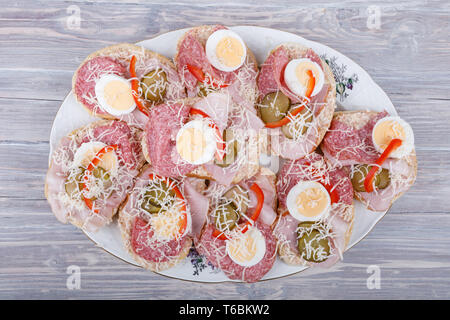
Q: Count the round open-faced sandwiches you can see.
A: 9